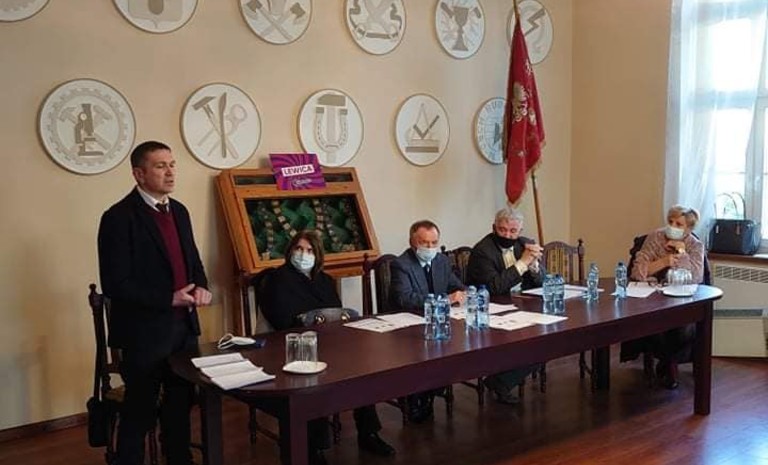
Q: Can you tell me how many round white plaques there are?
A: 11